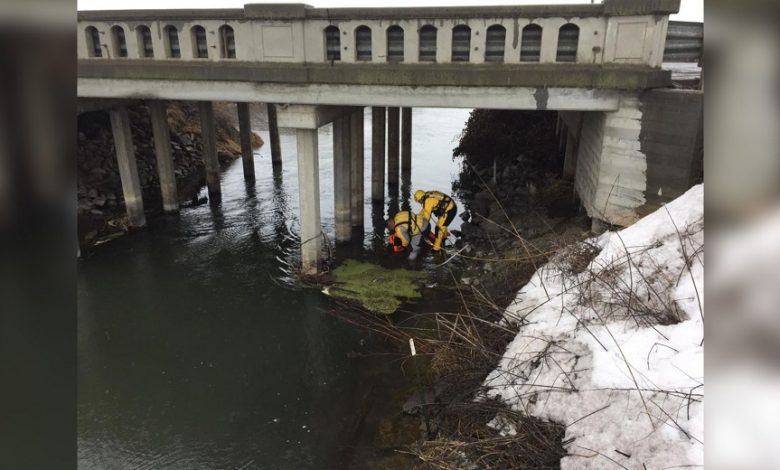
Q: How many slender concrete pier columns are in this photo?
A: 11